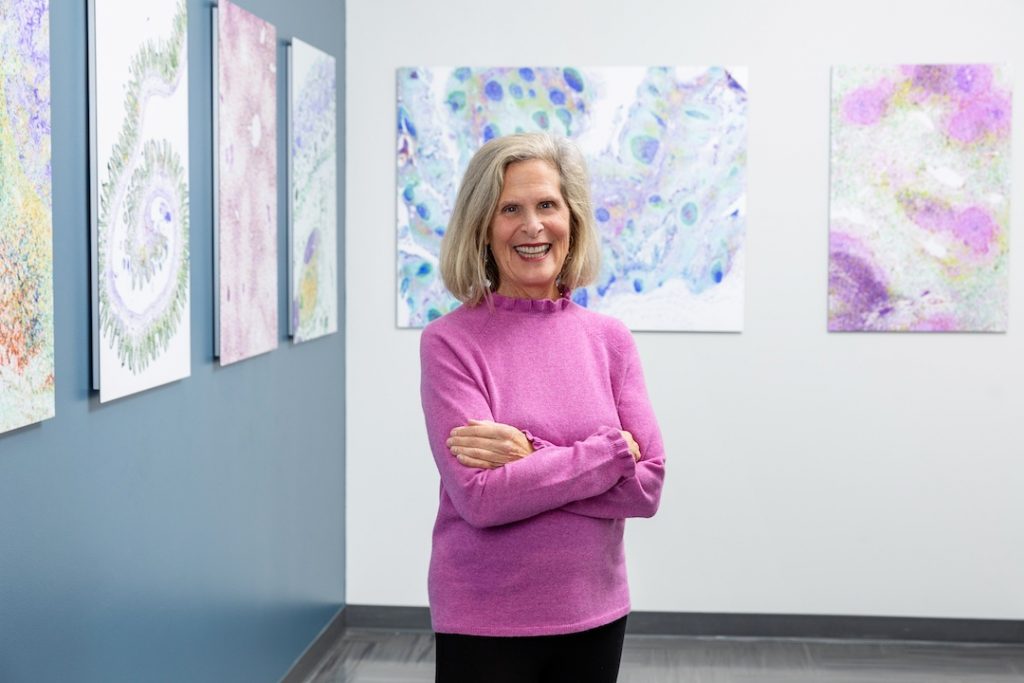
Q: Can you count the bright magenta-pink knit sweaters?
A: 1